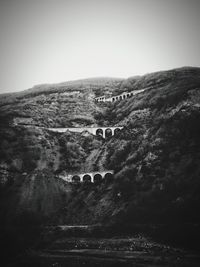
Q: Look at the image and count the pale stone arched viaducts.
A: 3